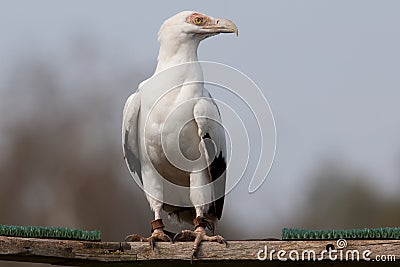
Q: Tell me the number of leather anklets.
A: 2